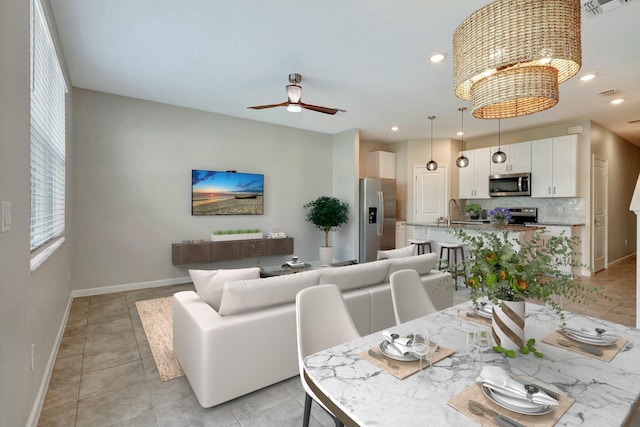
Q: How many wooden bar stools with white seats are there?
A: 2